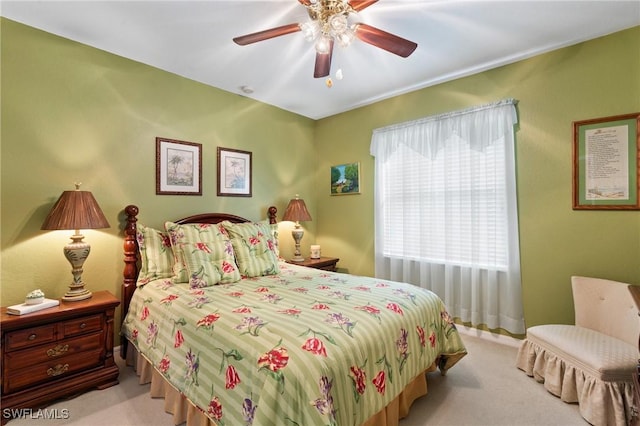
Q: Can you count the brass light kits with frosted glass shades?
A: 1